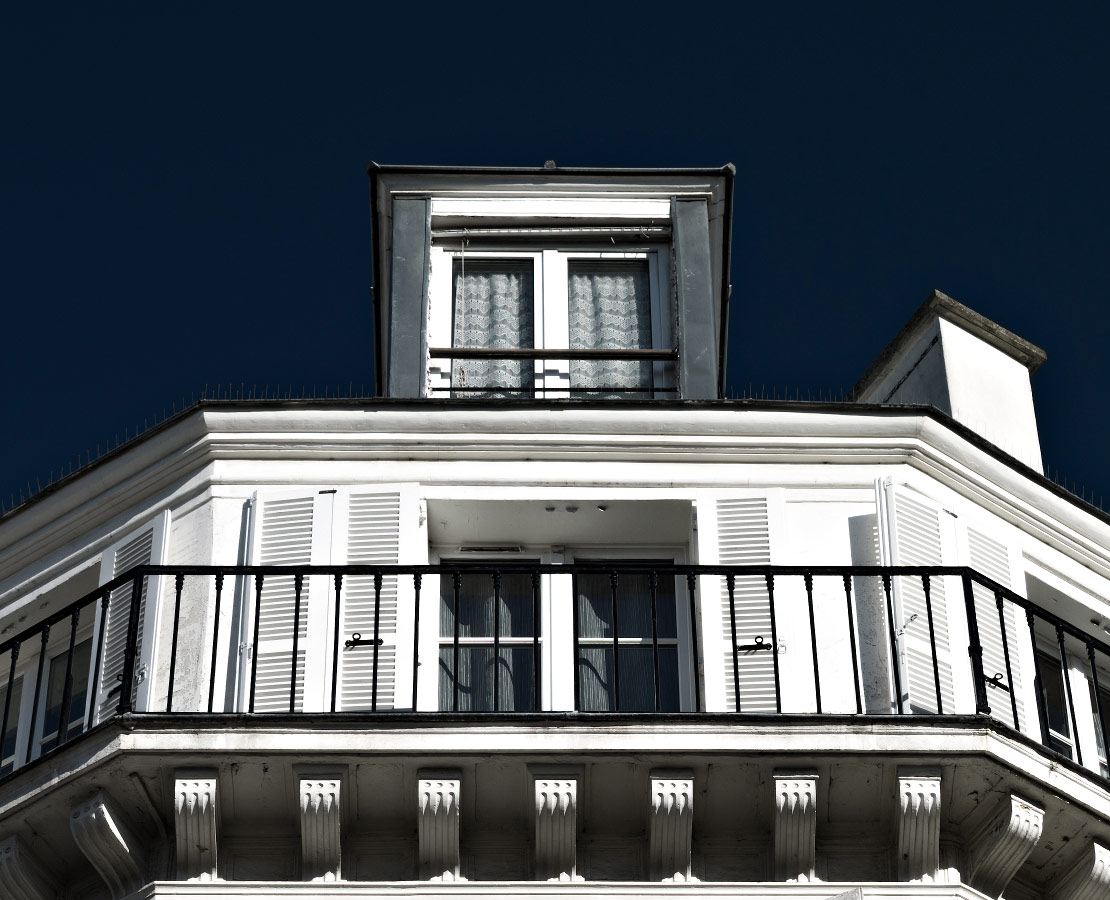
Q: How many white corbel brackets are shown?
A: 11